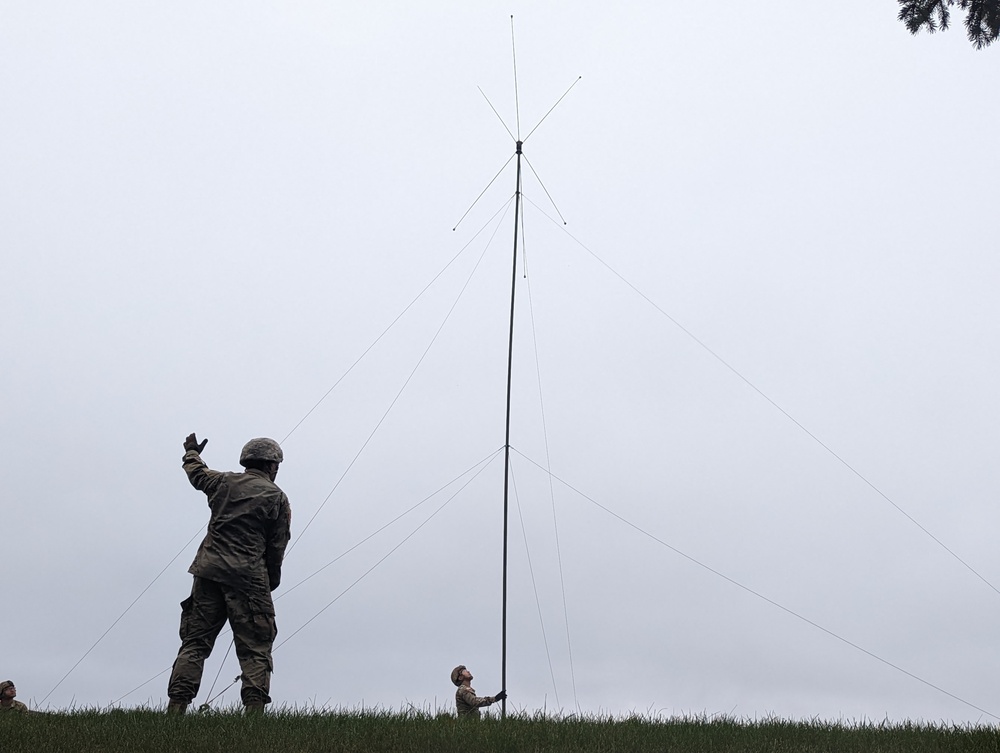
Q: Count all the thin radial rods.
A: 6